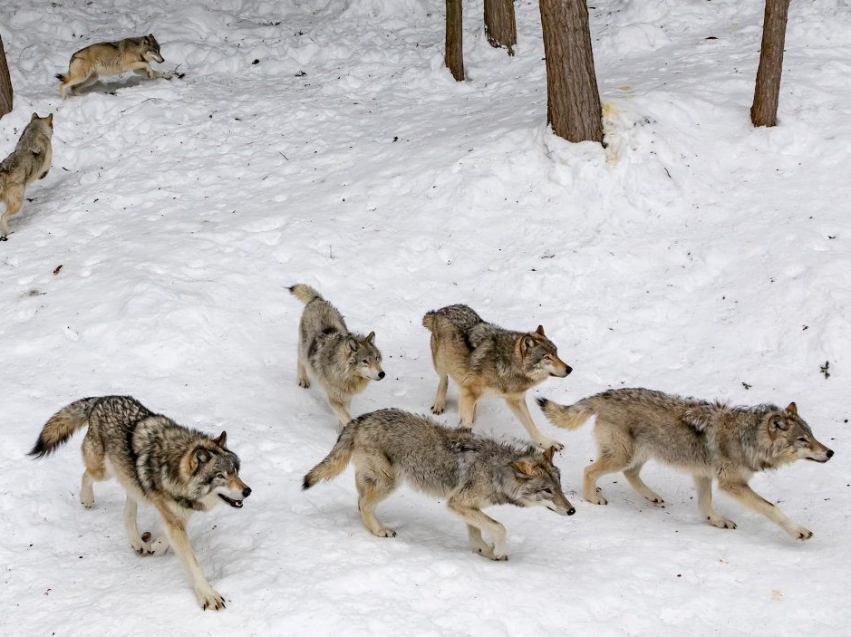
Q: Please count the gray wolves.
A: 7